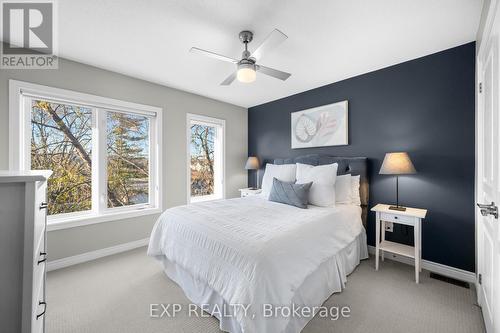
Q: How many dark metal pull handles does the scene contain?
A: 3